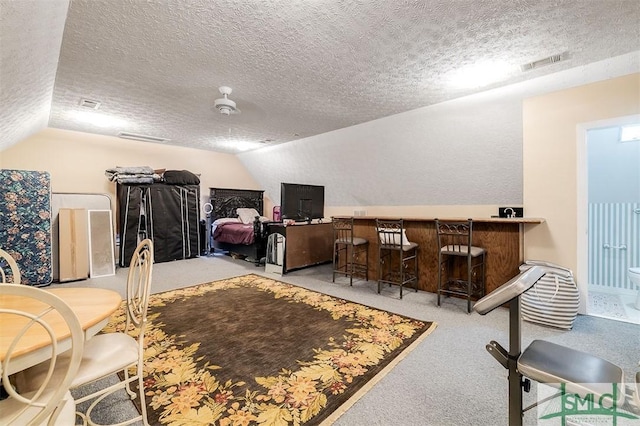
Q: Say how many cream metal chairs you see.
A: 3